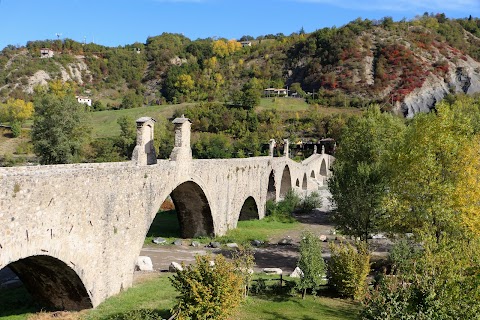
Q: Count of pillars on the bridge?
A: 6